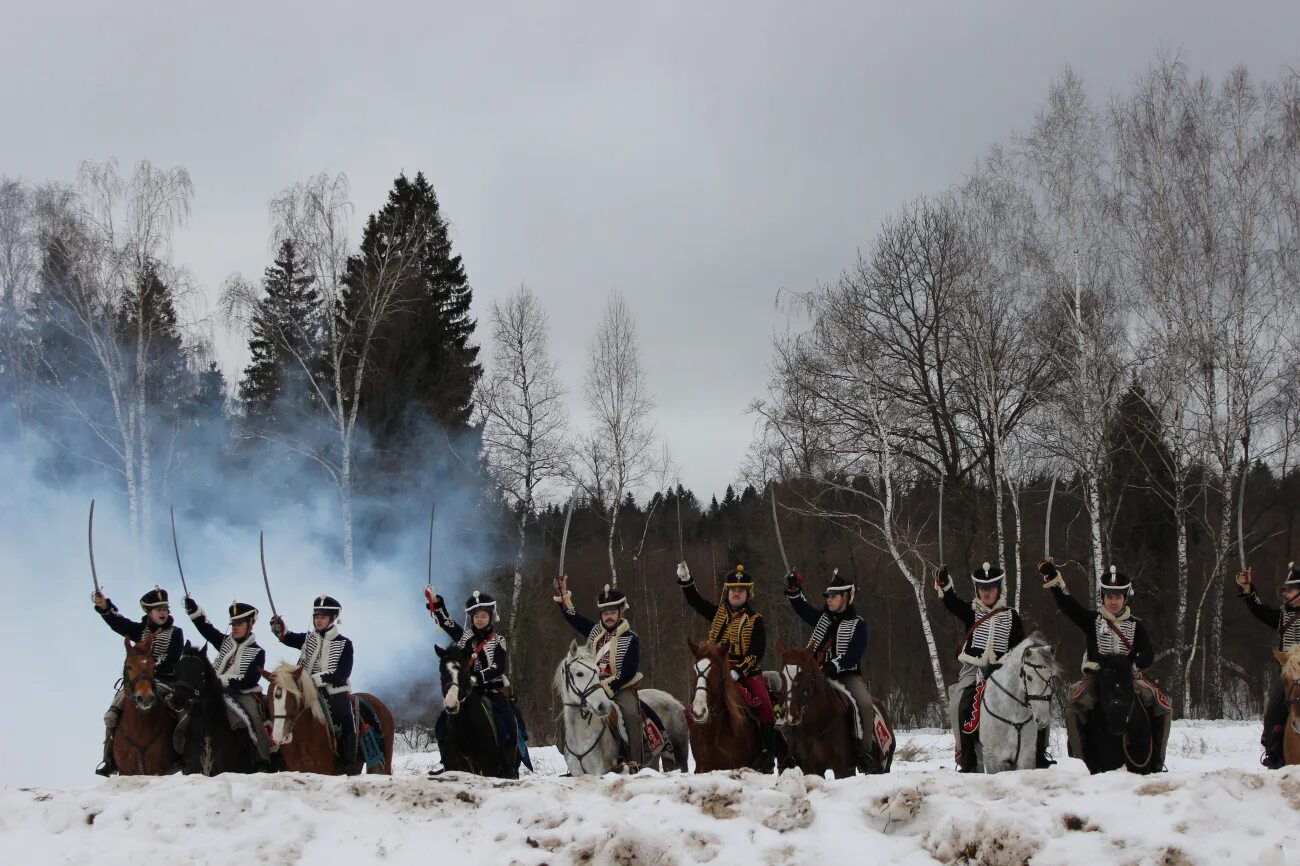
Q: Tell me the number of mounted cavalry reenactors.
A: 10